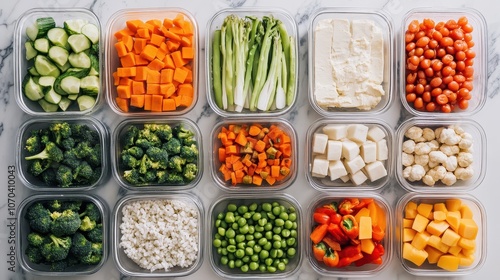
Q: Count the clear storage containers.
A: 15